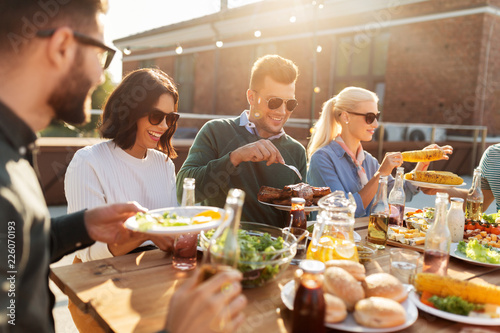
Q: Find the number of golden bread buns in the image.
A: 5